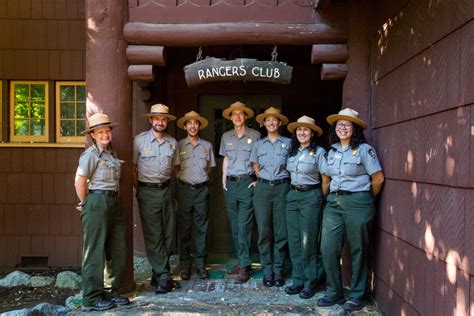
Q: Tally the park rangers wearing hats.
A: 7